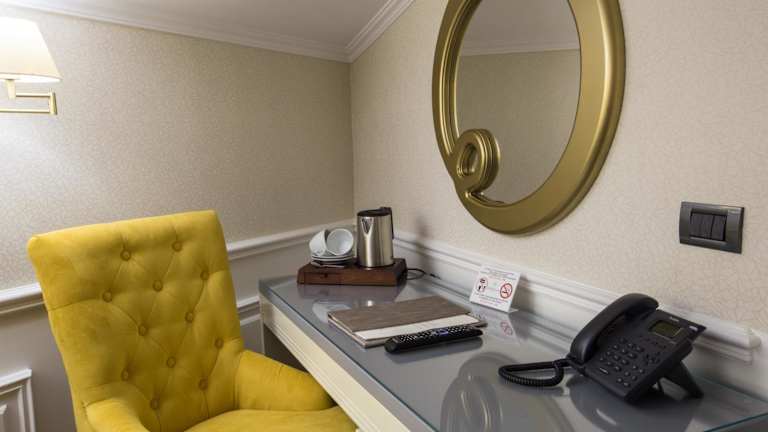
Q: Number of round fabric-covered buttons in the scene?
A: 12